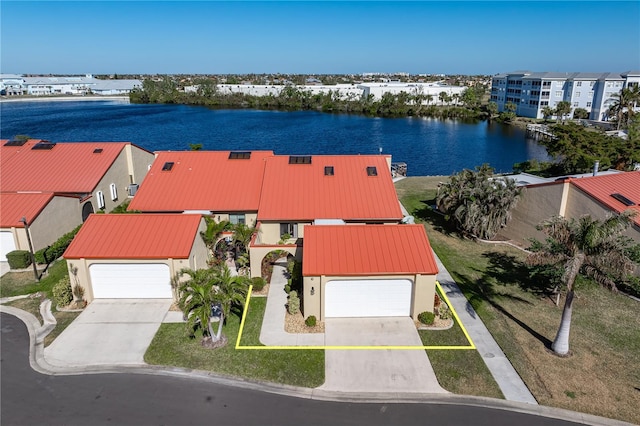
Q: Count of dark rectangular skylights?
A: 9